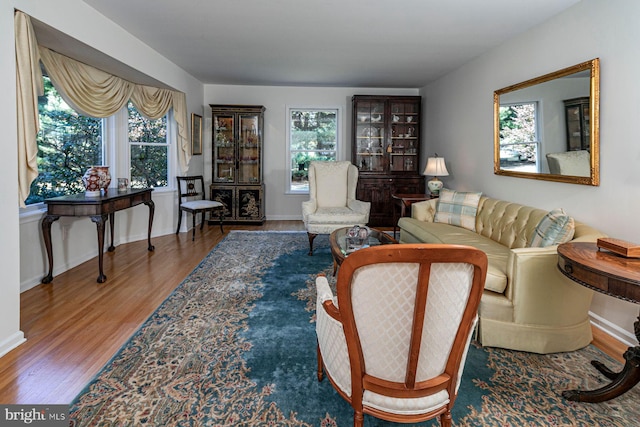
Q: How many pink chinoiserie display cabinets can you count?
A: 0